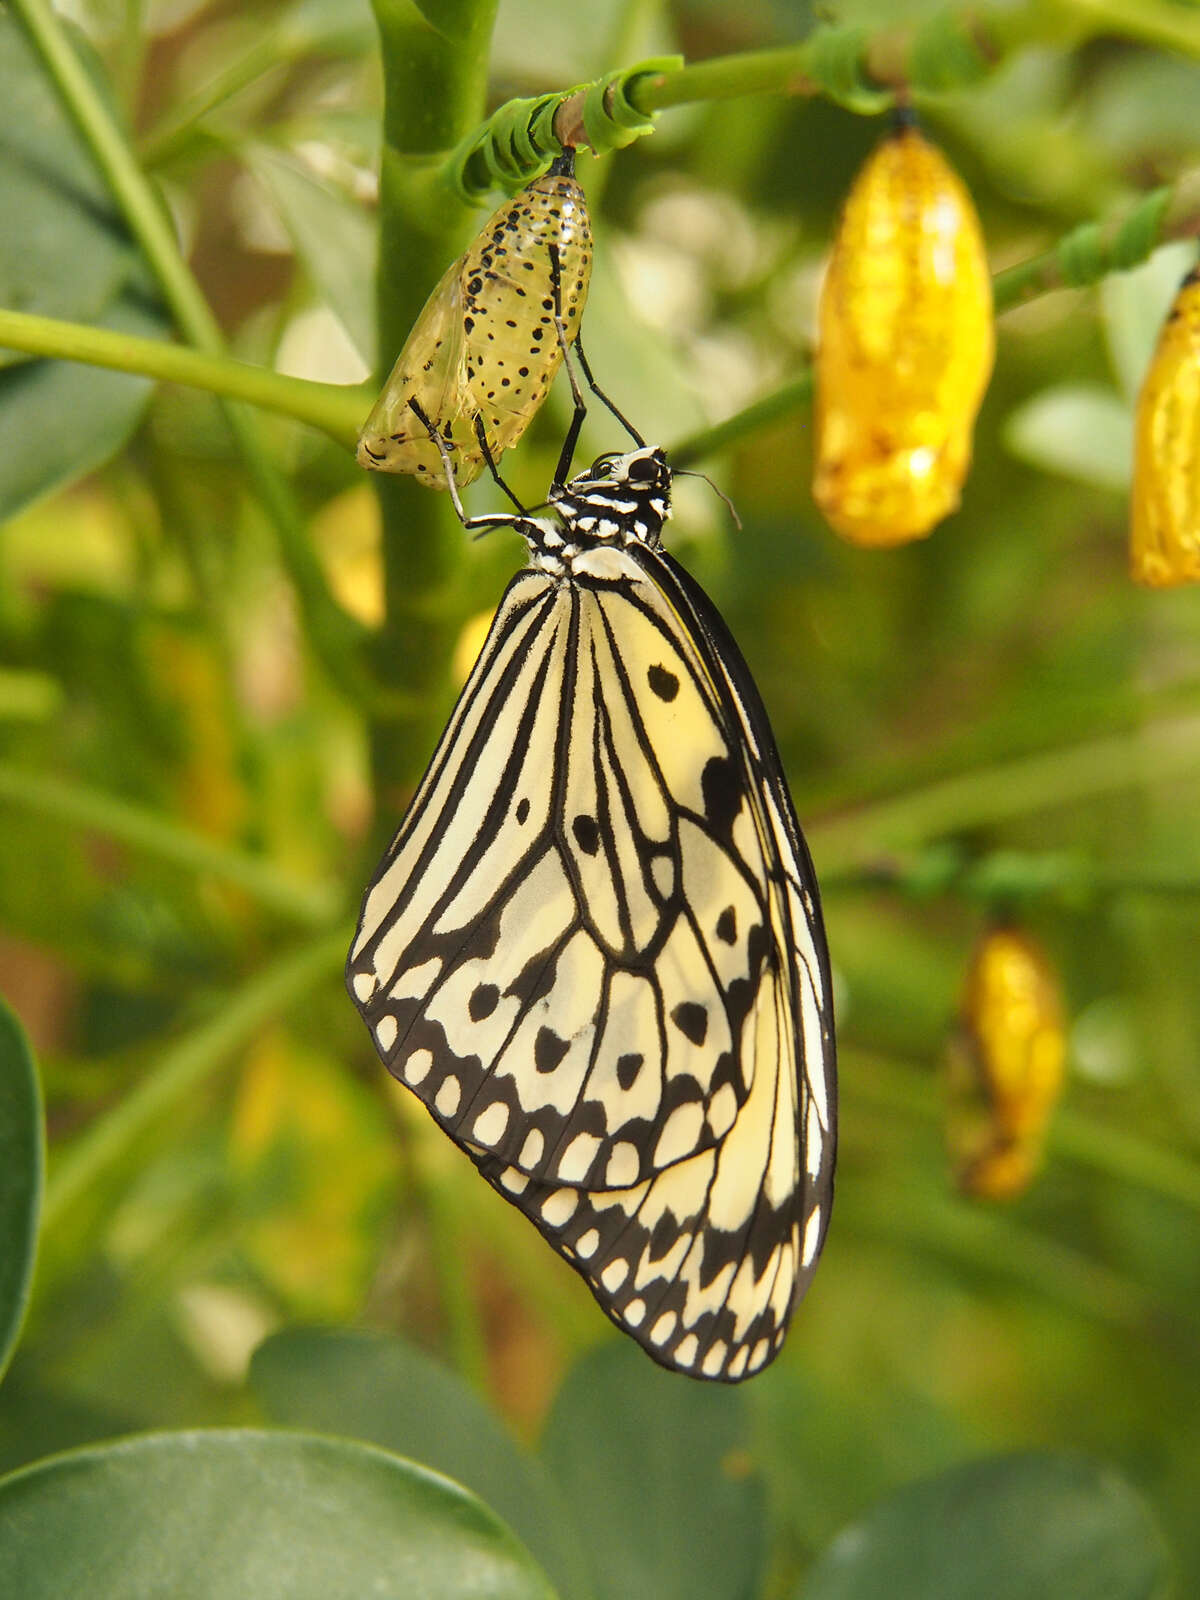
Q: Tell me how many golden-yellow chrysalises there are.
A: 3